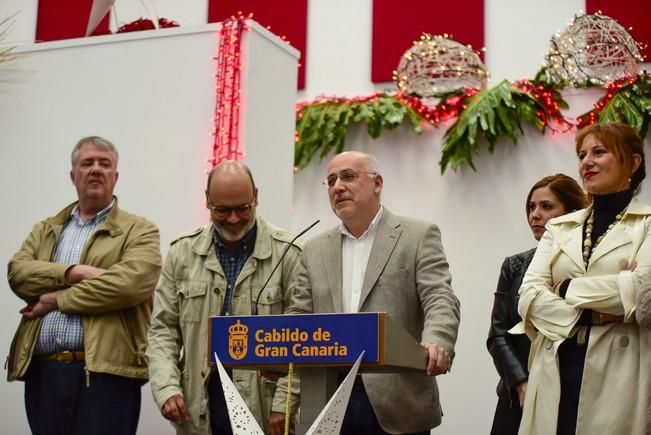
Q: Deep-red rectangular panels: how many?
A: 4